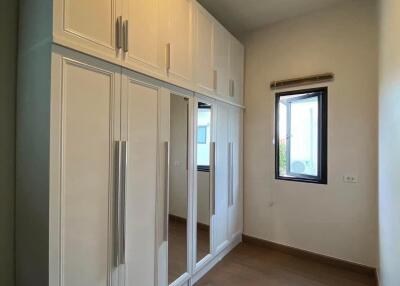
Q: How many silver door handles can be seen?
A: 12